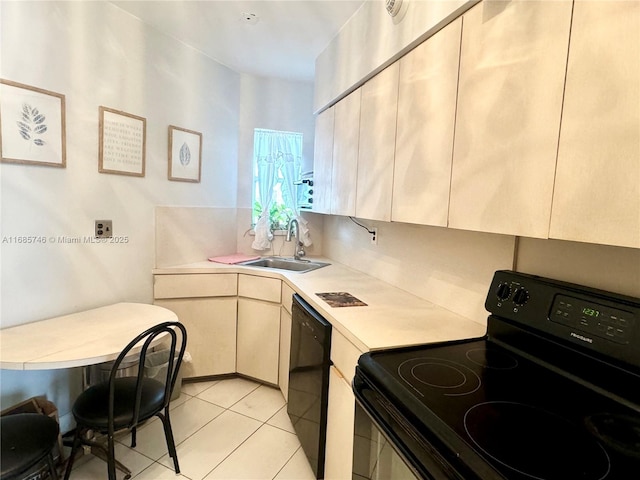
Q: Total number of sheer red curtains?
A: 0